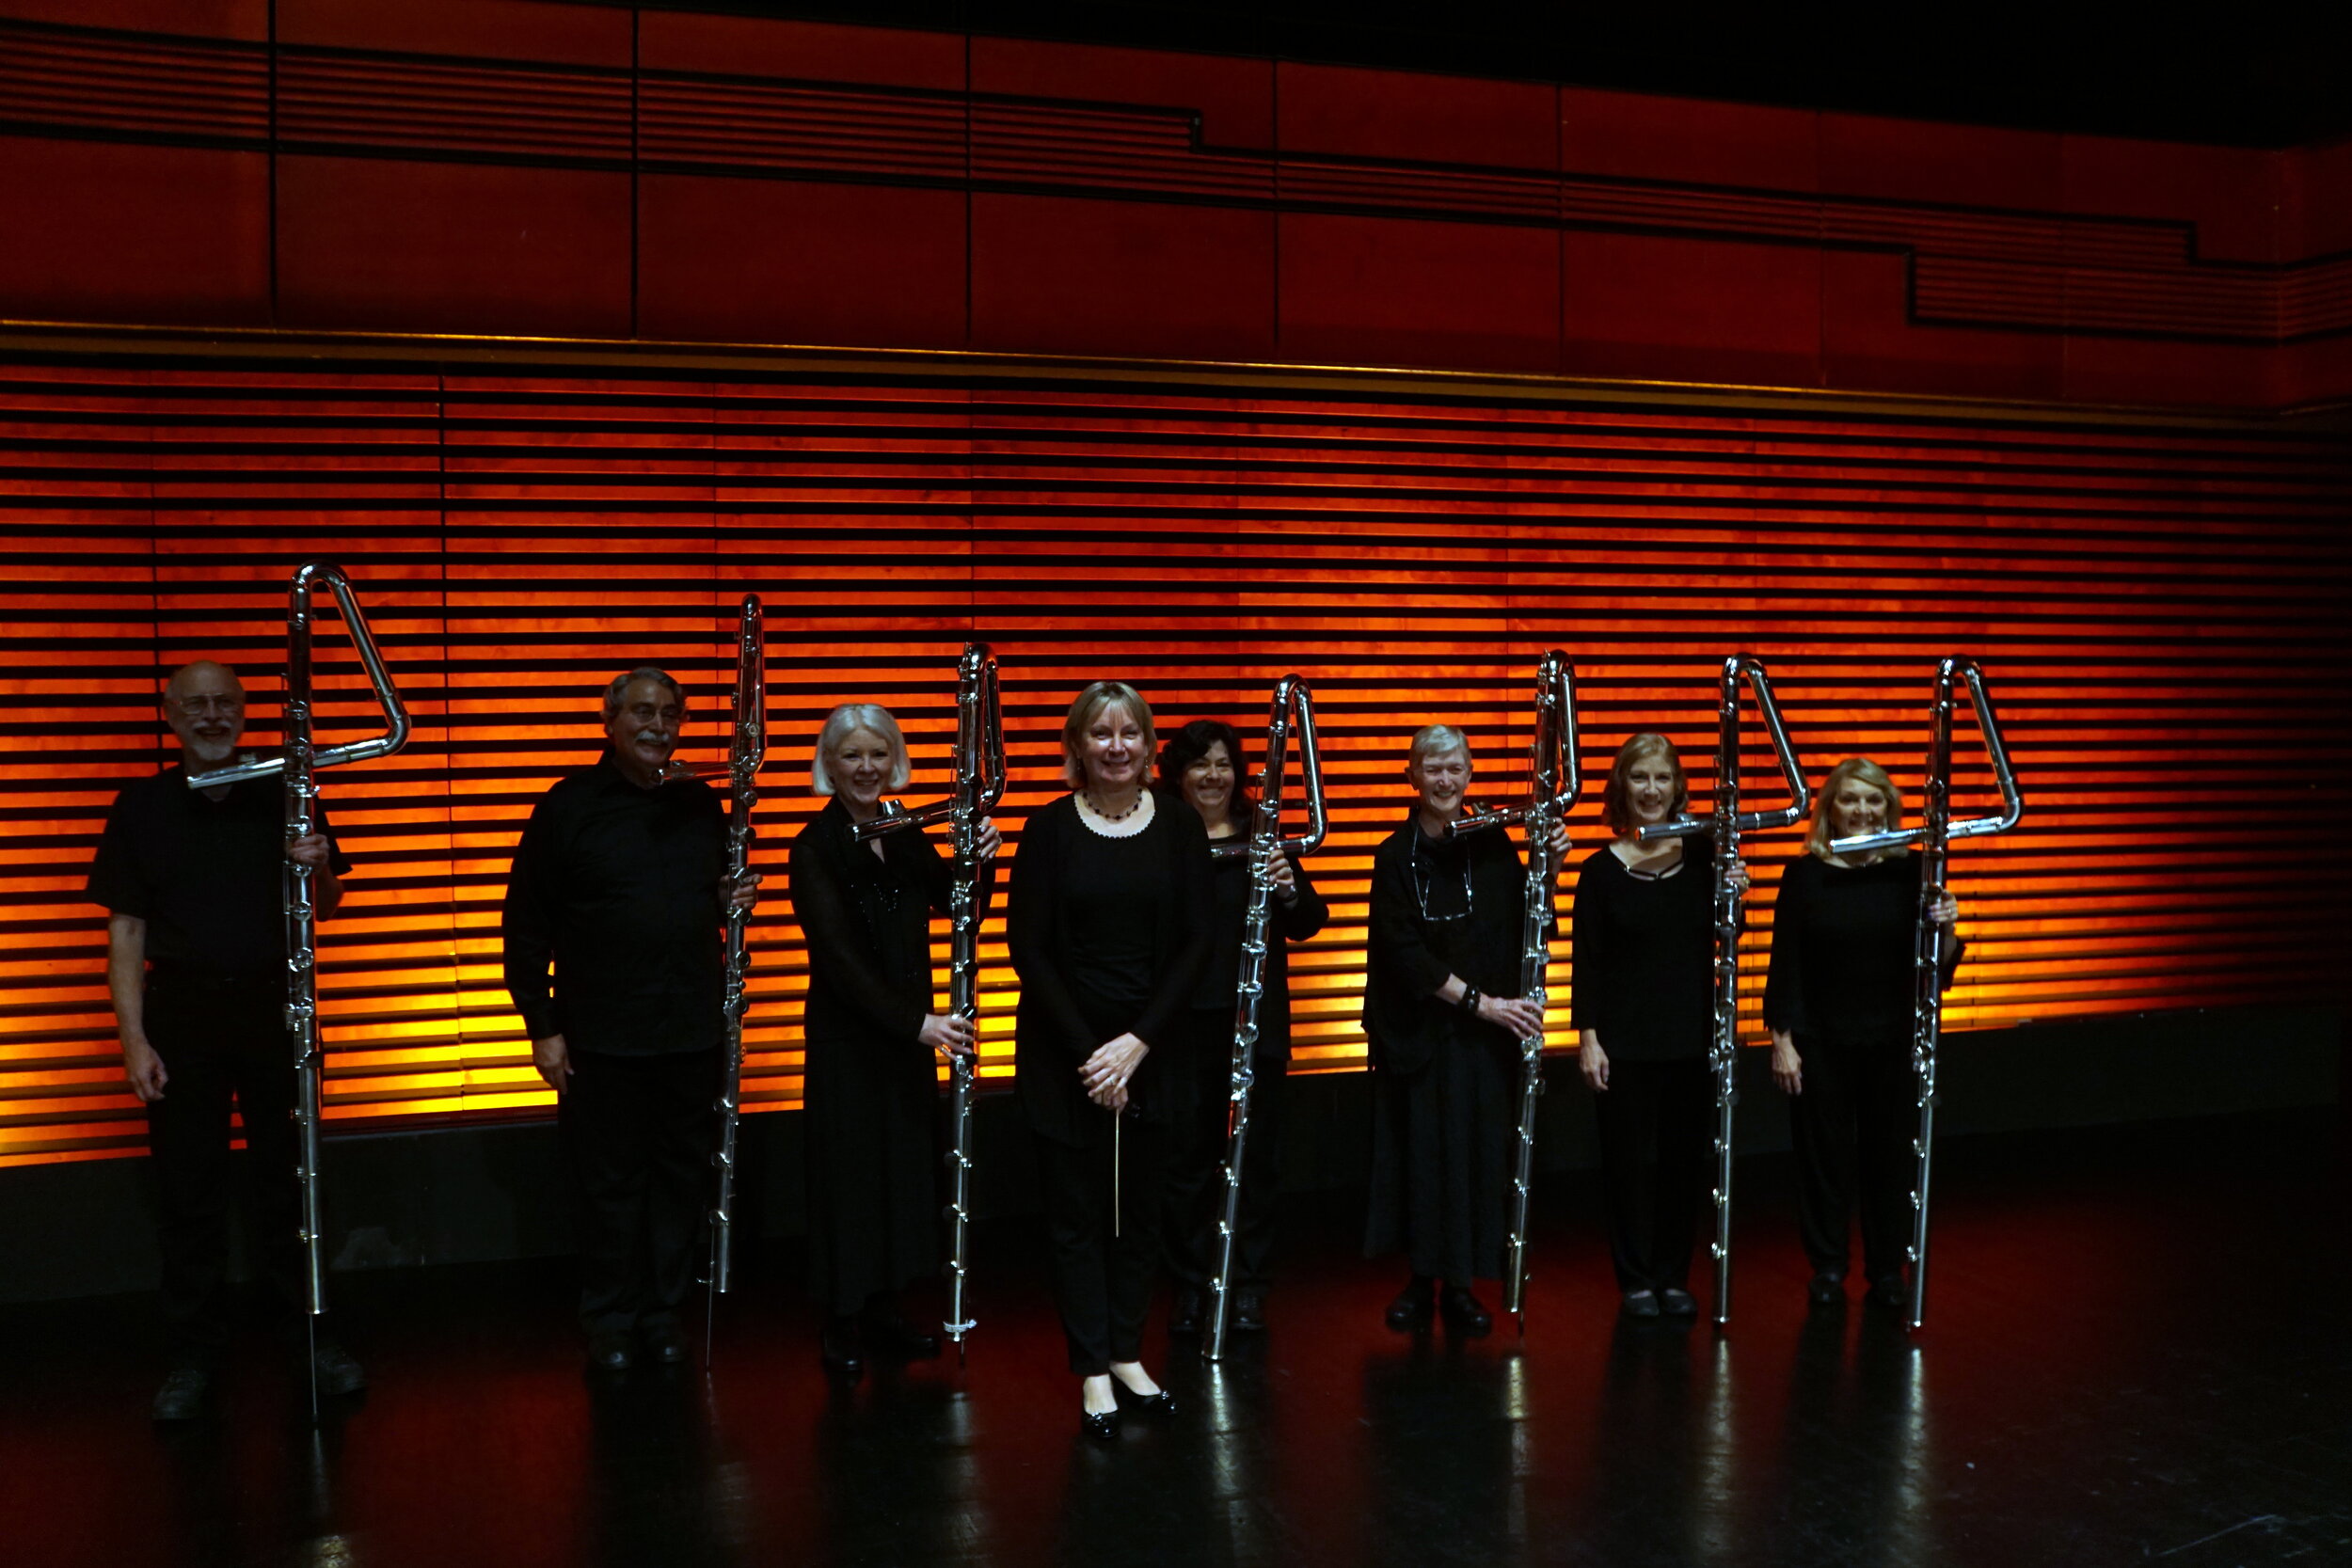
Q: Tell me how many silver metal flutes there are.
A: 7